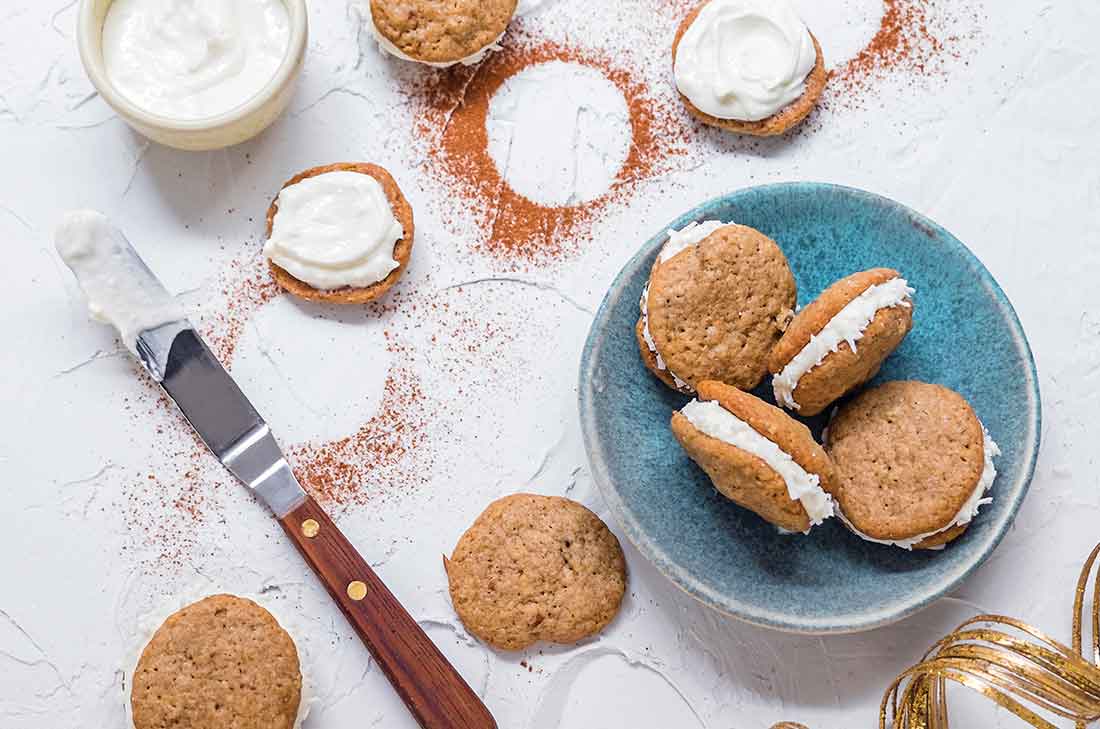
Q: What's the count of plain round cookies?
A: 1